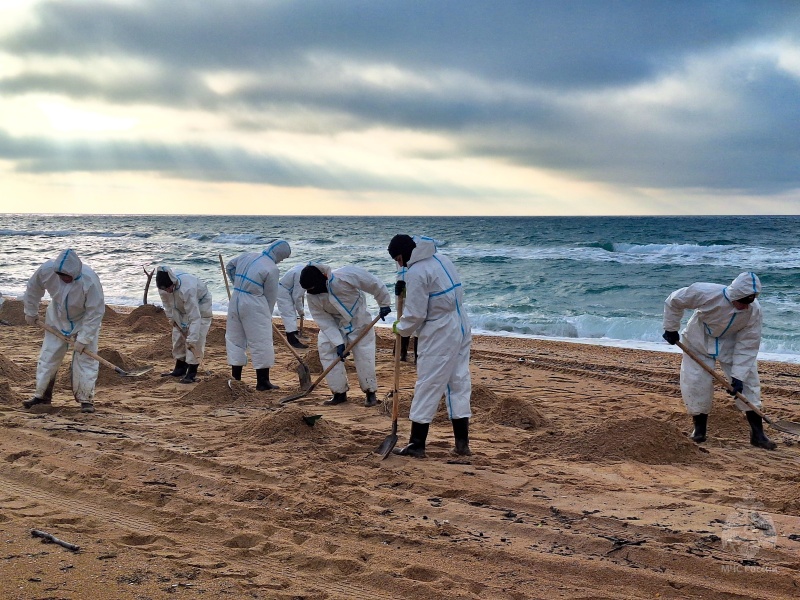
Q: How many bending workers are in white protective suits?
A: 5